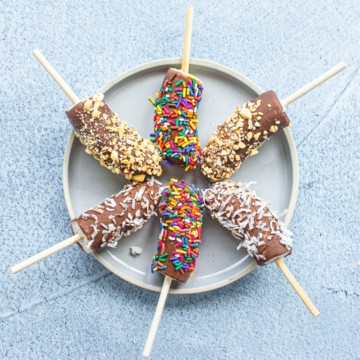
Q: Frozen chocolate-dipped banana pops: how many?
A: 6